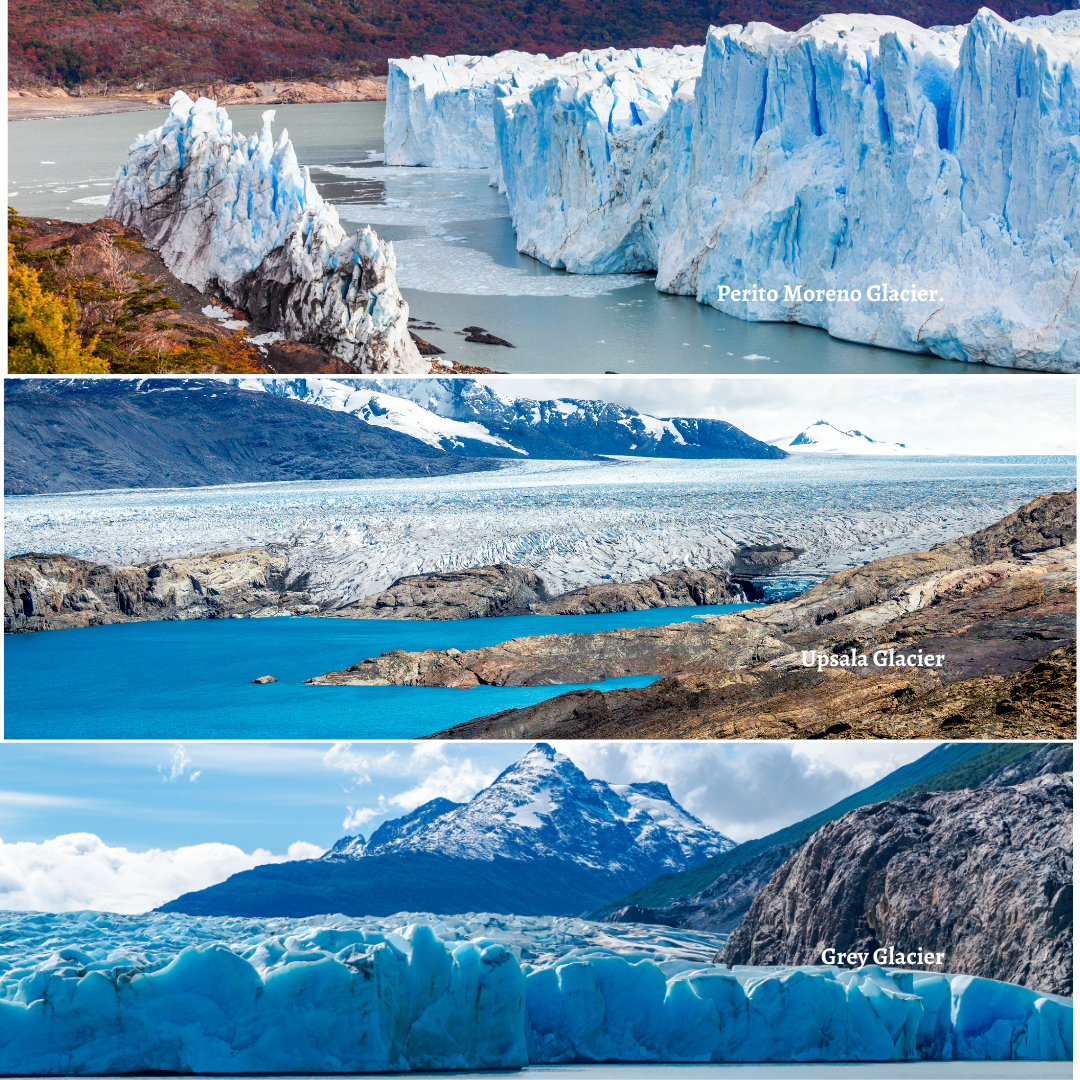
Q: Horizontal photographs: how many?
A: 3